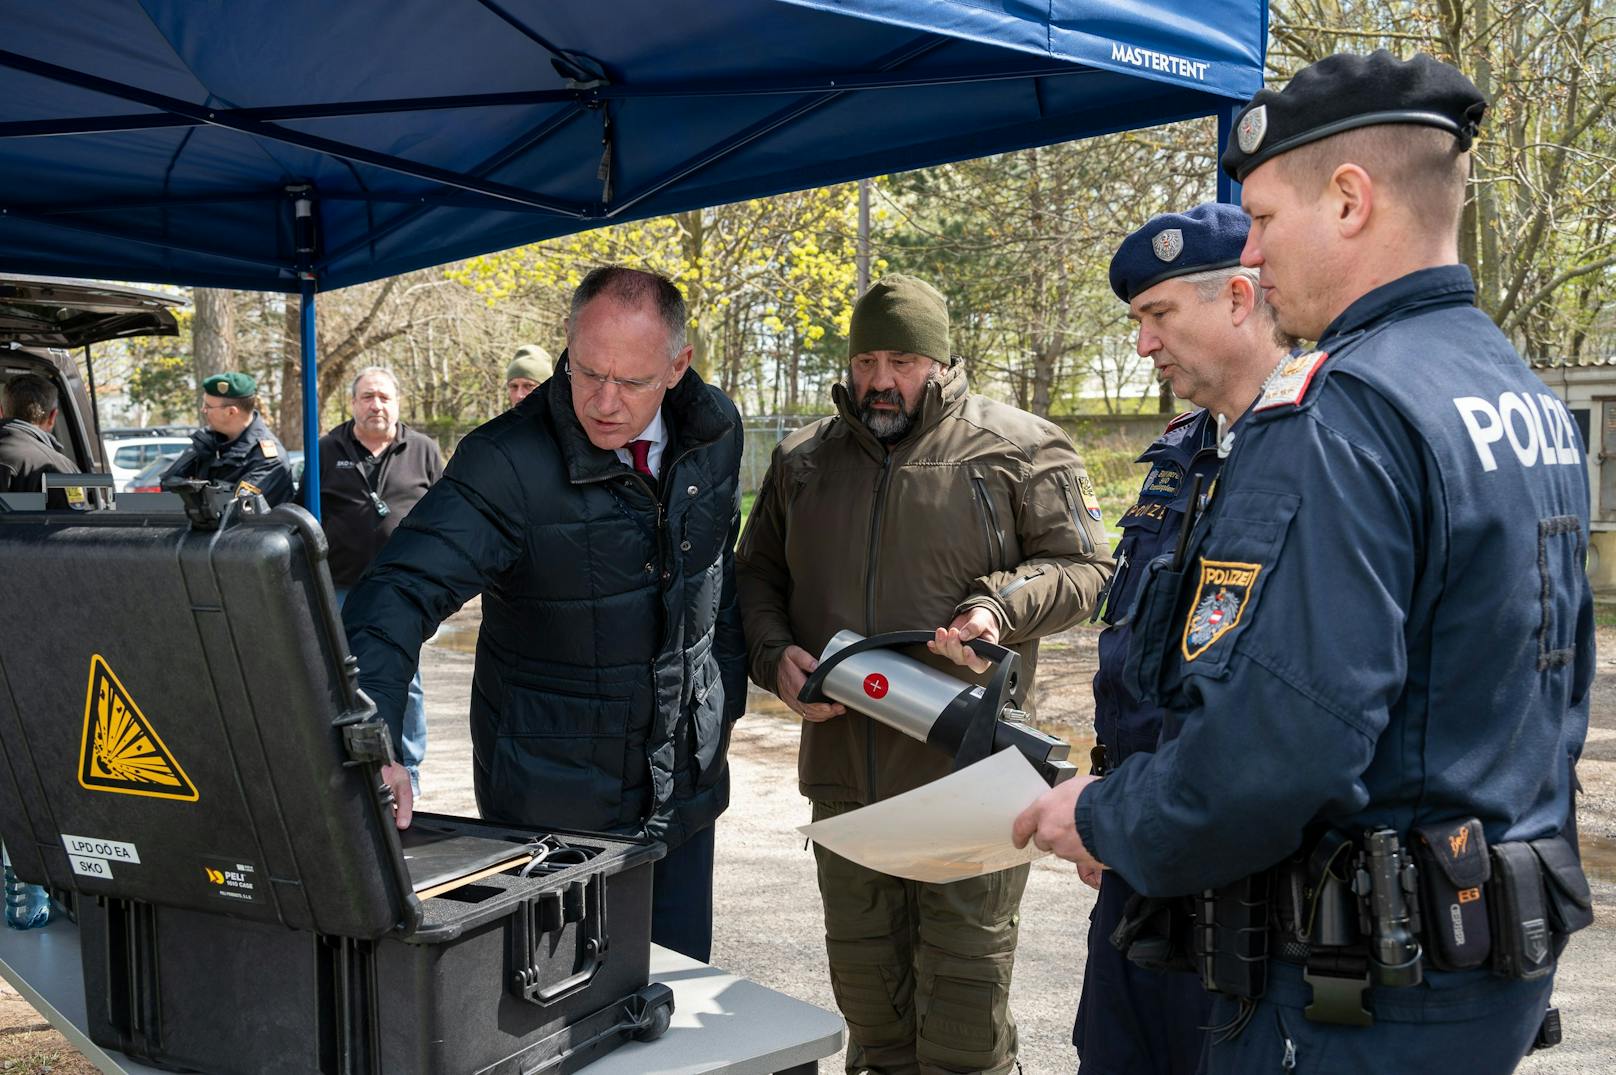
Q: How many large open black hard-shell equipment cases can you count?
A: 1